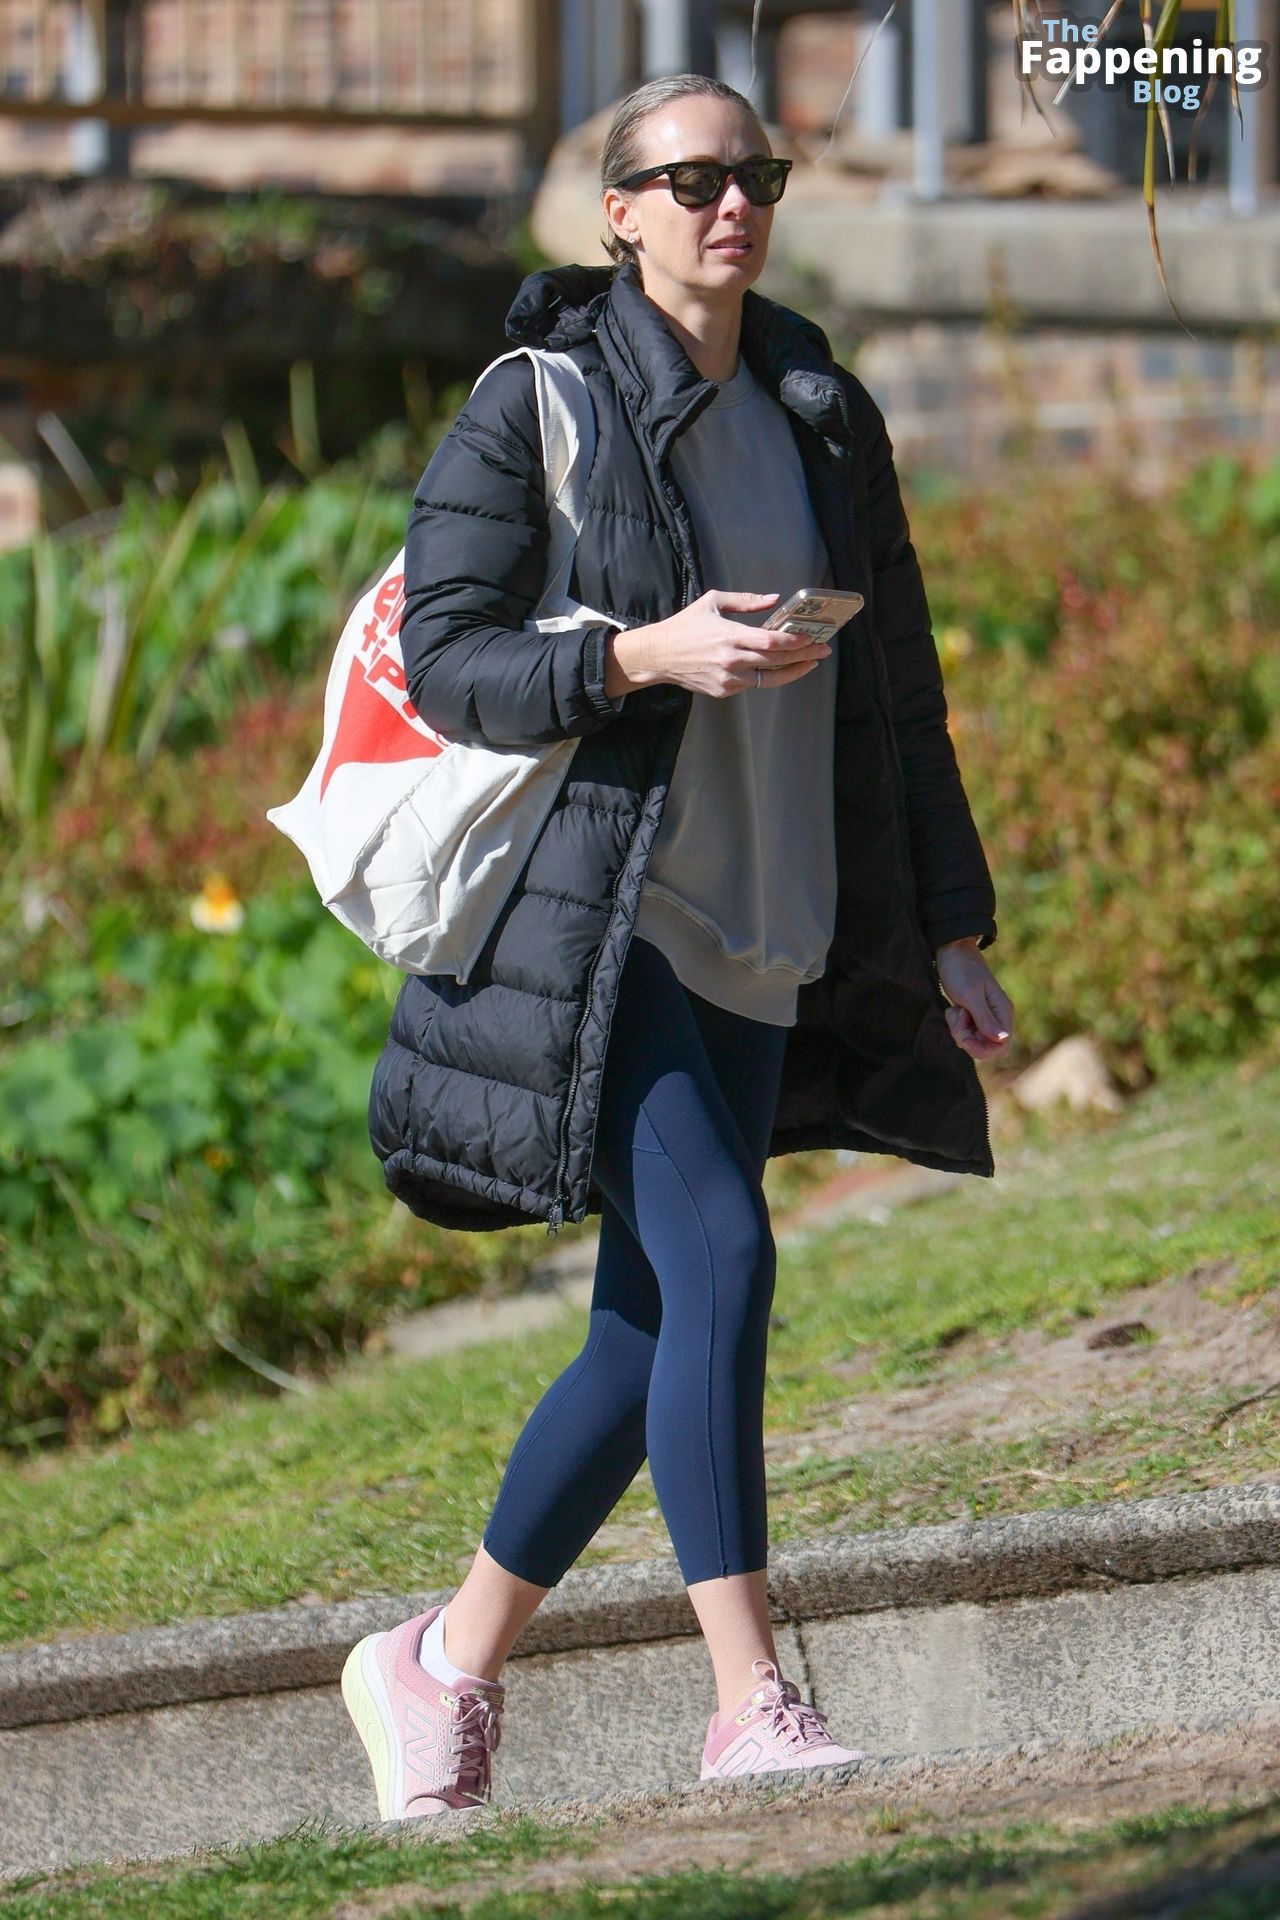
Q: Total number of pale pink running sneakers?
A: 2